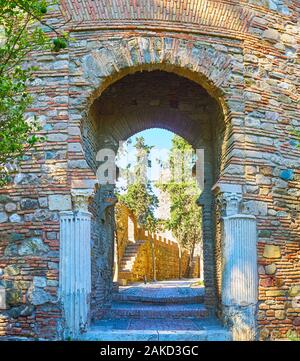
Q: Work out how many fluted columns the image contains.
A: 2